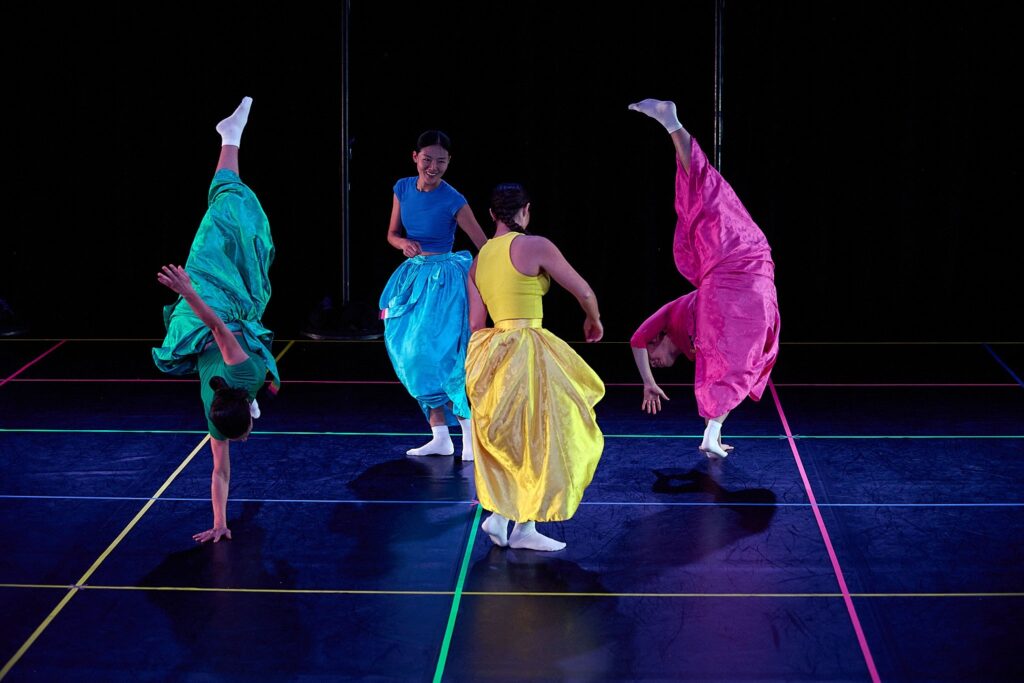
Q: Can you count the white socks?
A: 8